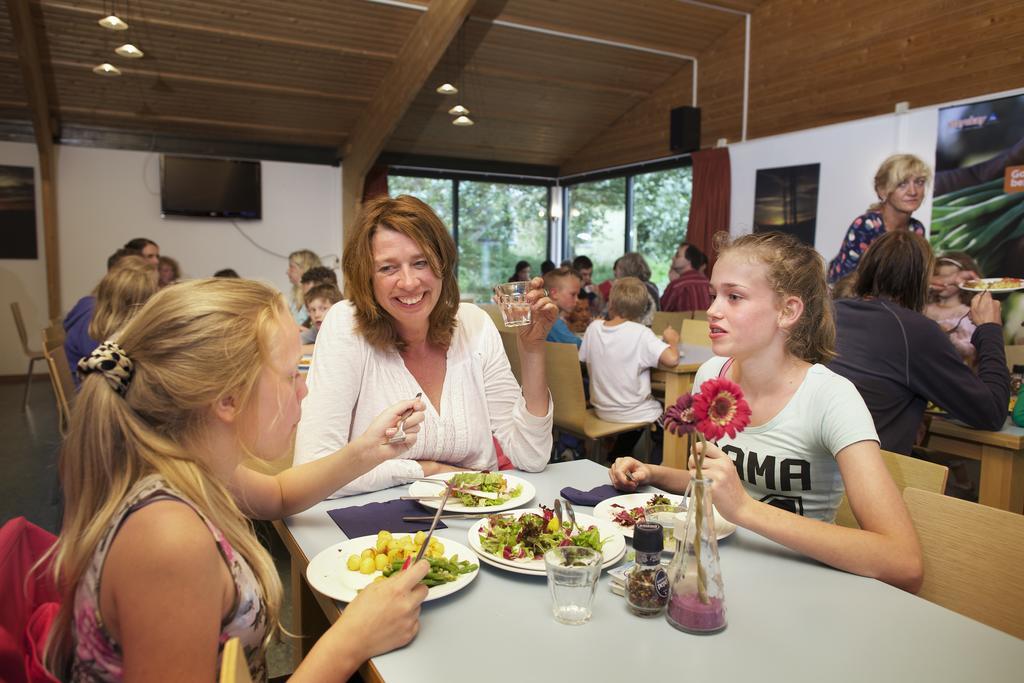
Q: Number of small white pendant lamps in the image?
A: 6